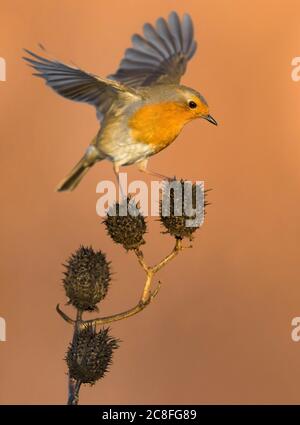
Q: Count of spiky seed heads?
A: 4